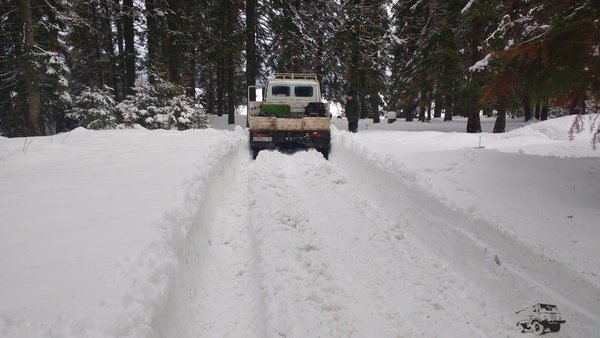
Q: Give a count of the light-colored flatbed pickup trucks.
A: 1